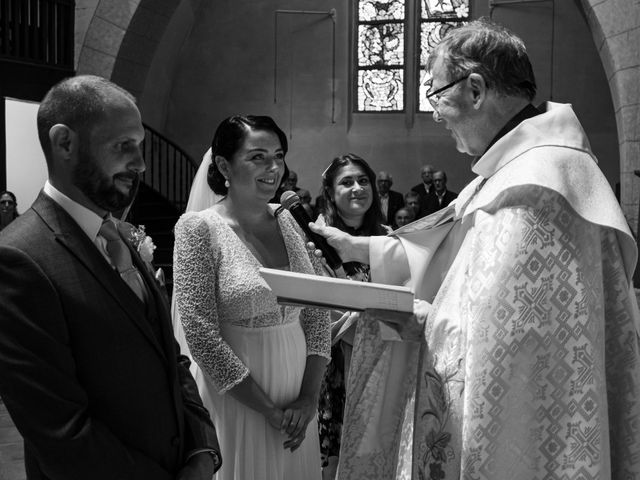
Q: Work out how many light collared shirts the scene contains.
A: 4